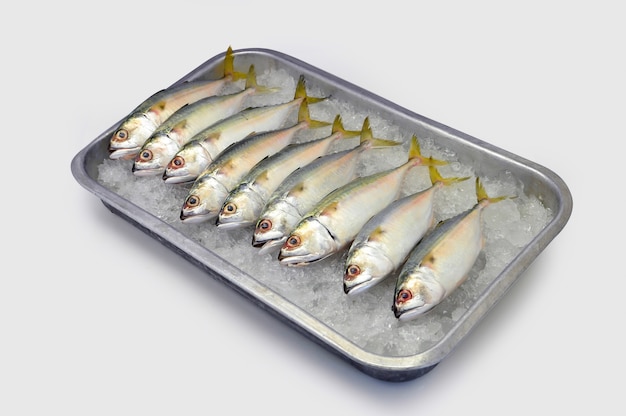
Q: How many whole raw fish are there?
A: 9